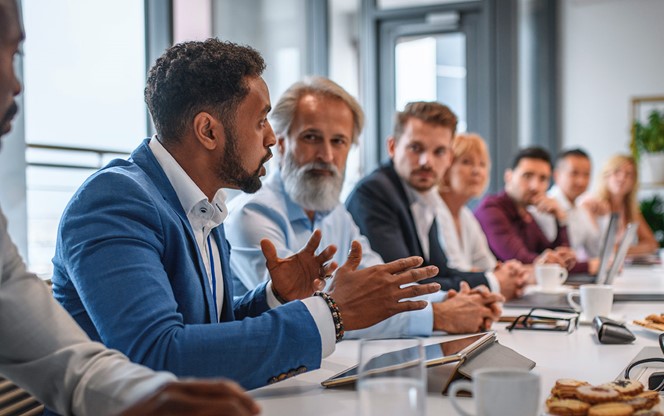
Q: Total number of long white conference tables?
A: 1